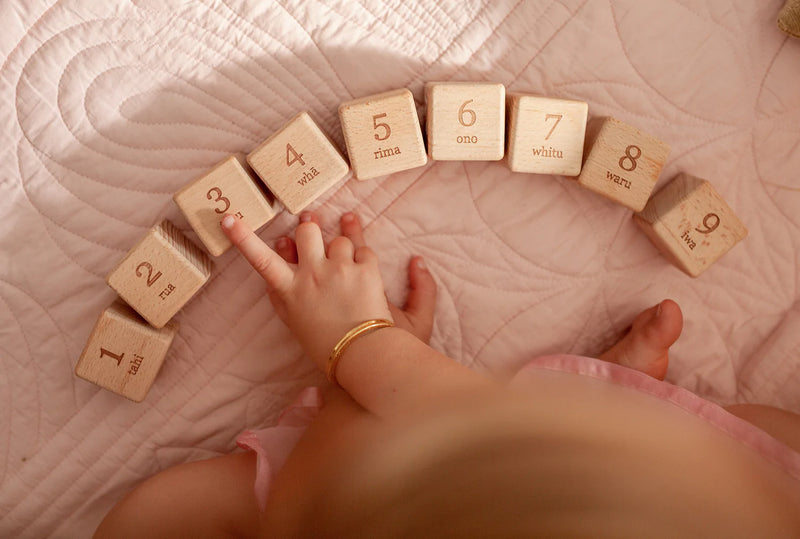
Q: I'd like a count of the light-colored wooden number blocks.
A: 9